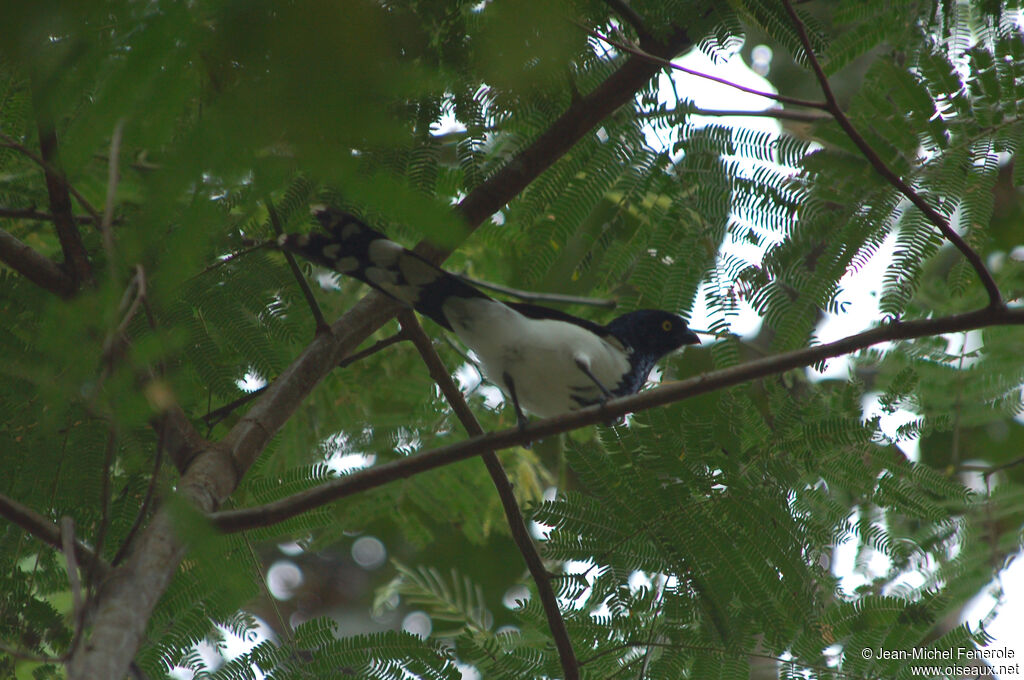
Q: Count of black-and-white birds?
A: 1